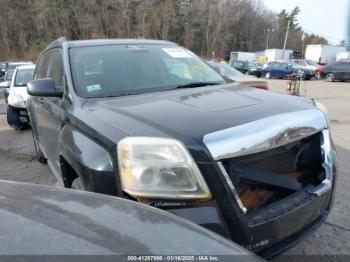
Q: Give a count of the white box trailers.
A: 3